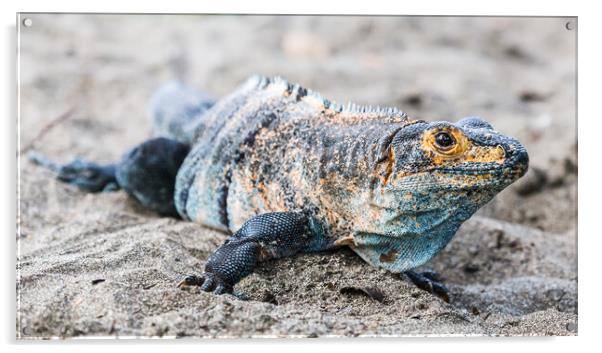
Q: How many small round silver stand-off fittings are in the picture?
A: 4